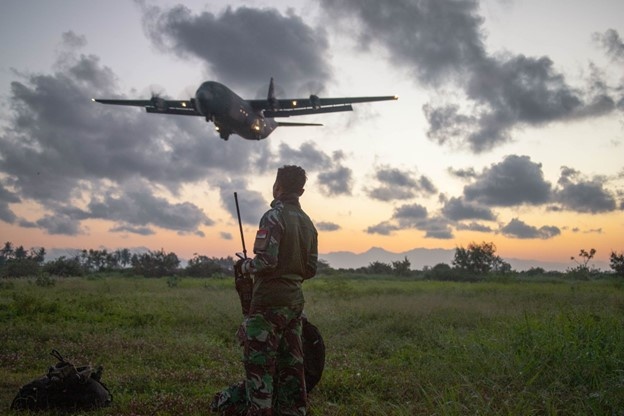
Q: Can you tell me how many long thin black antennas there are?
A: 1